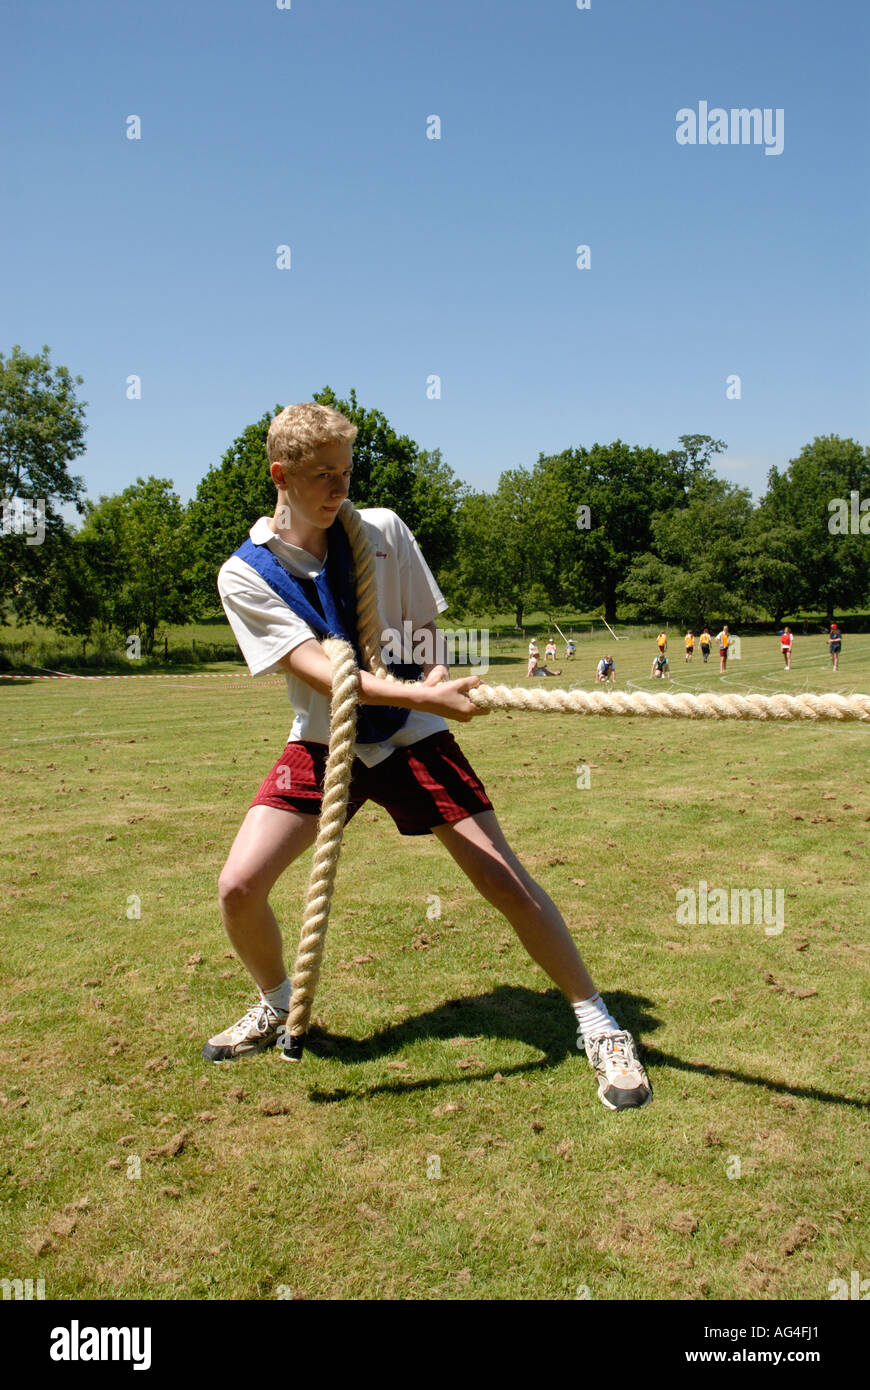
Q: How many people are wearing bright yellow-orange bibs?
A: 4